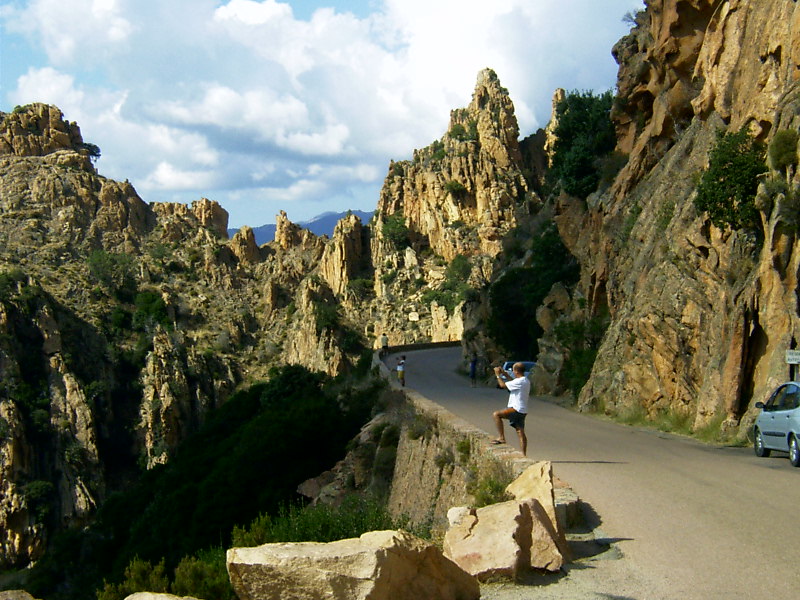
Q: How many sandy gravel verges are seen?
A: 1